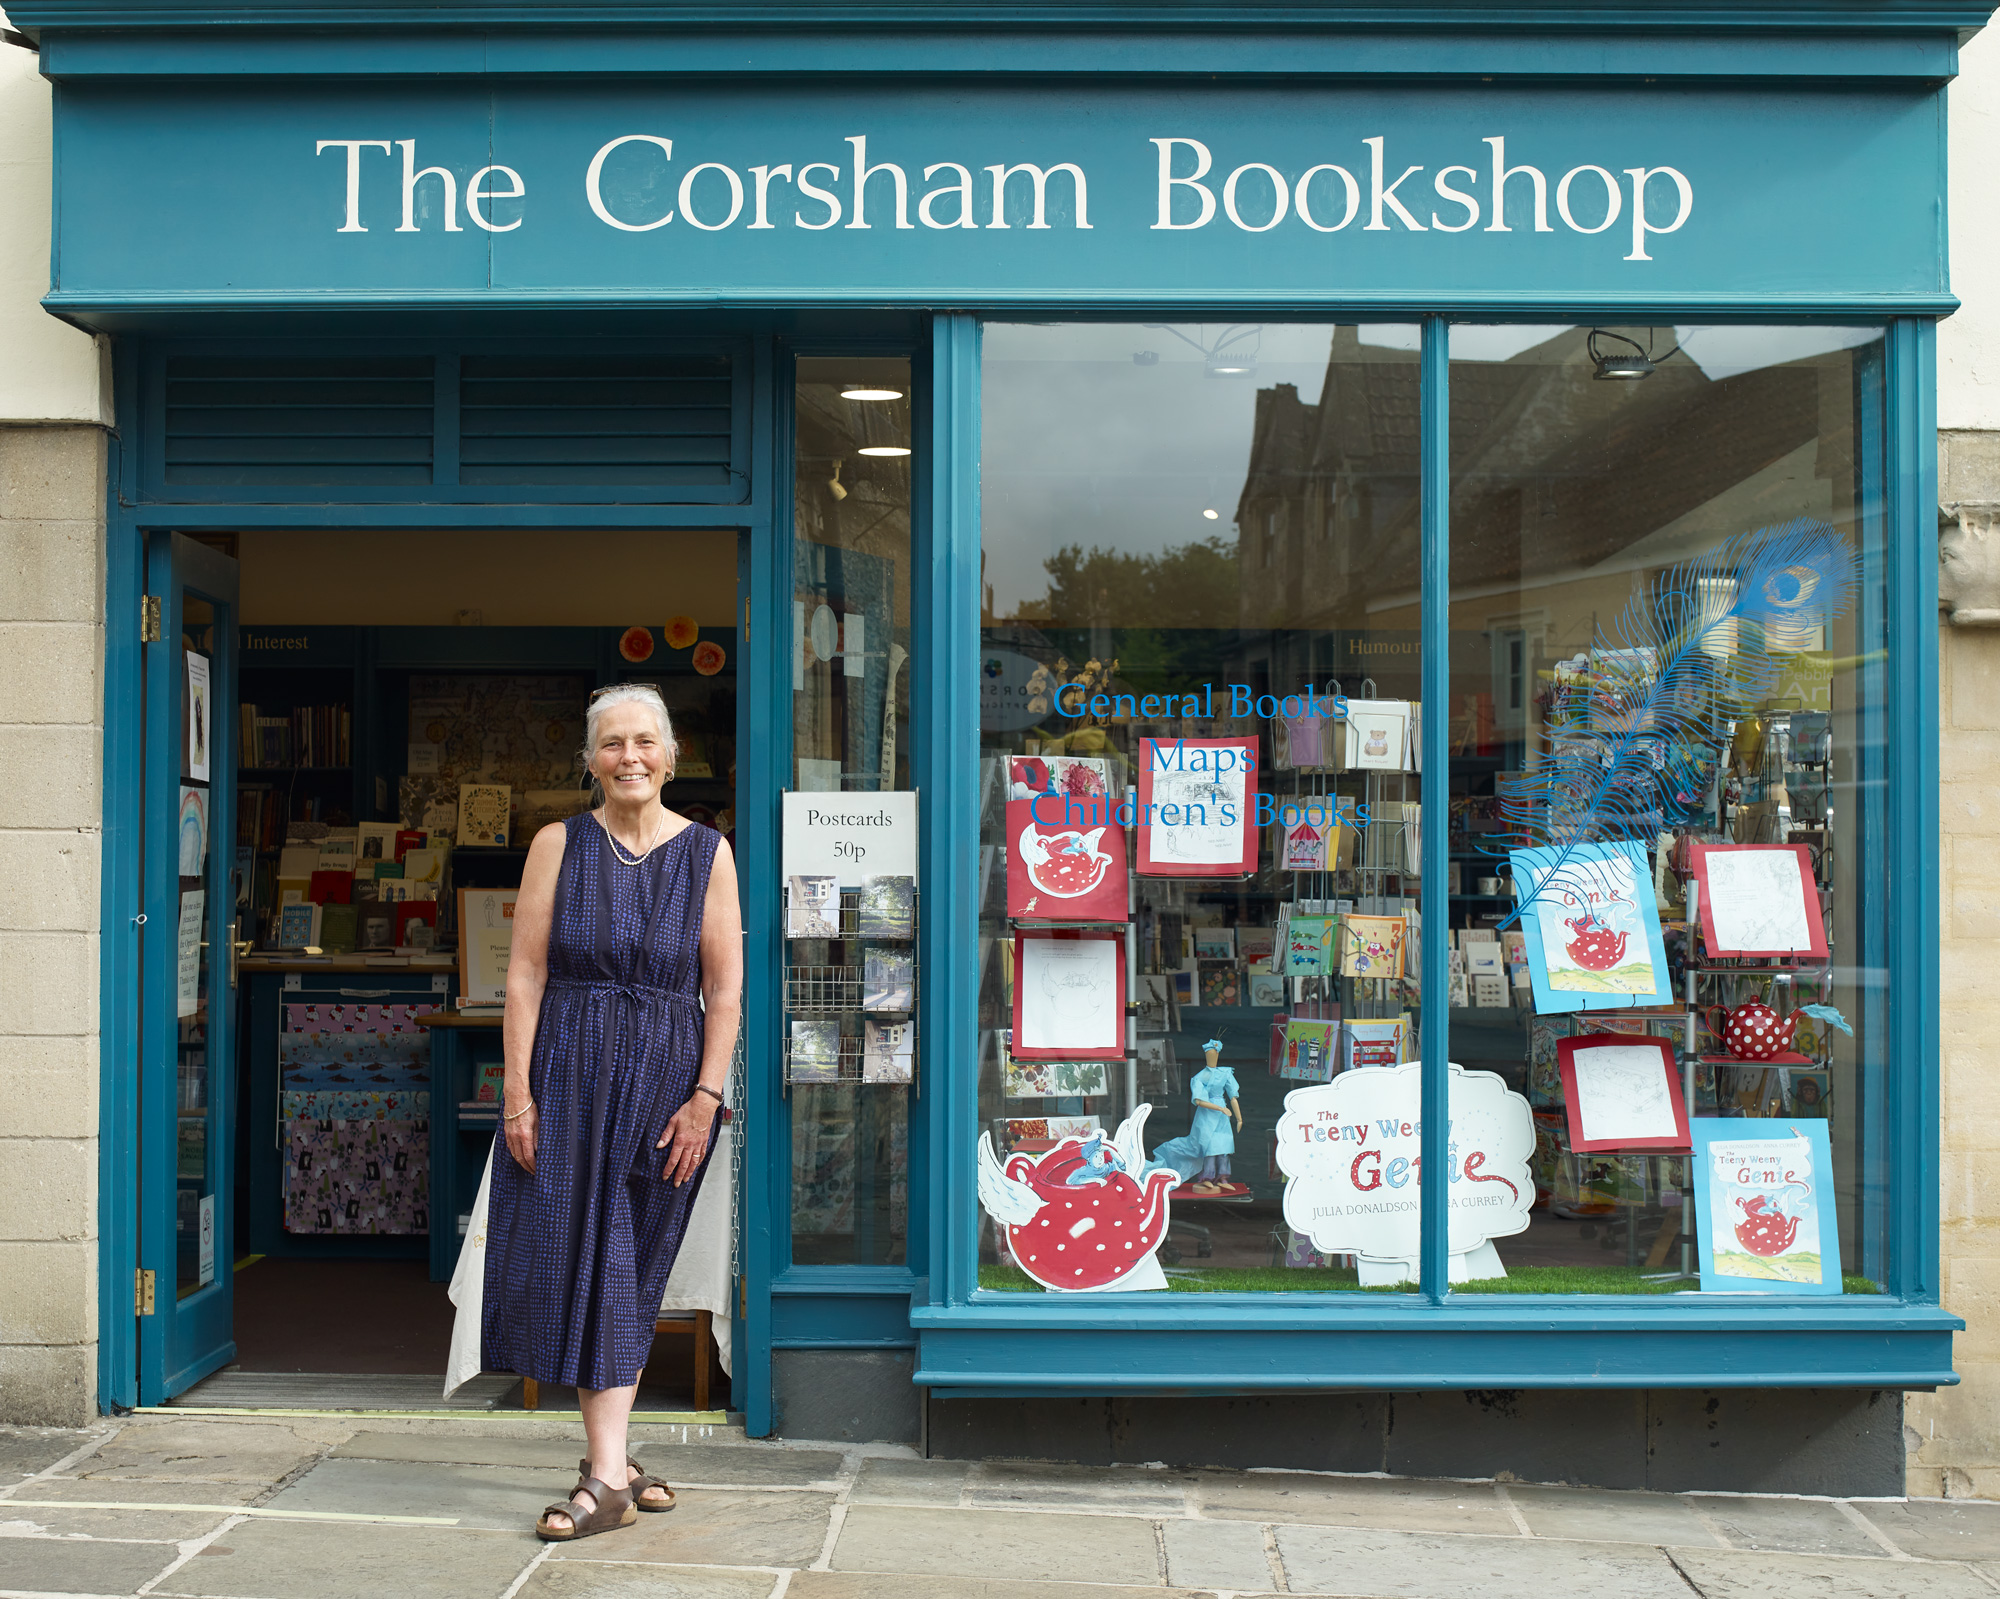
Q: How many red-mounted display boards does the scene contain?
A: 5